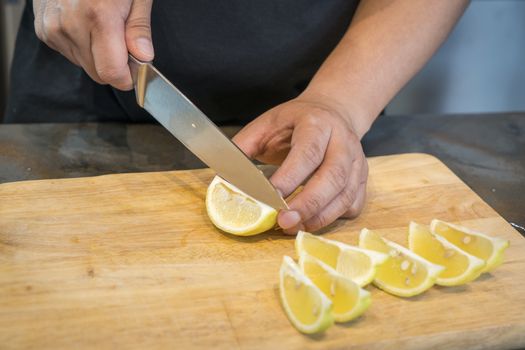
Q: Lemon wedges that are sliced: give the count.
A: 6